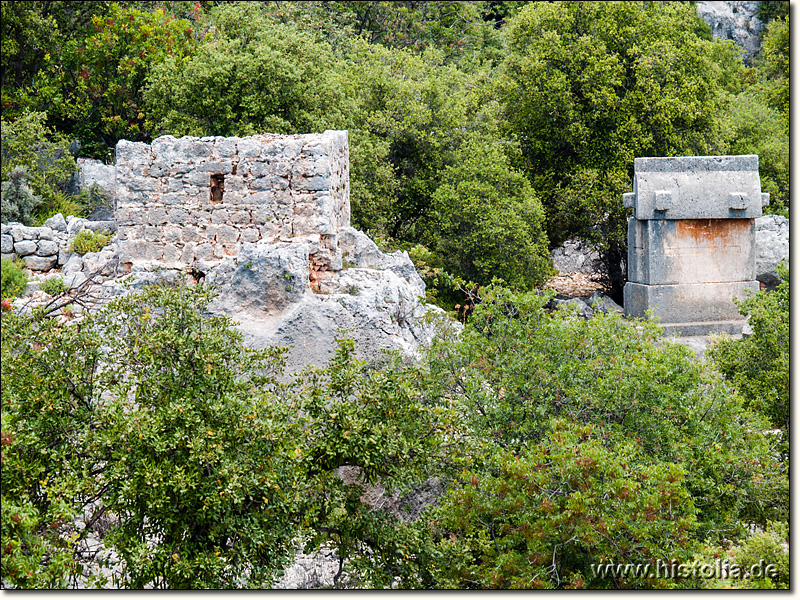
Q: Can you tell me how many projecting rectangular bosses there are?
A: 4